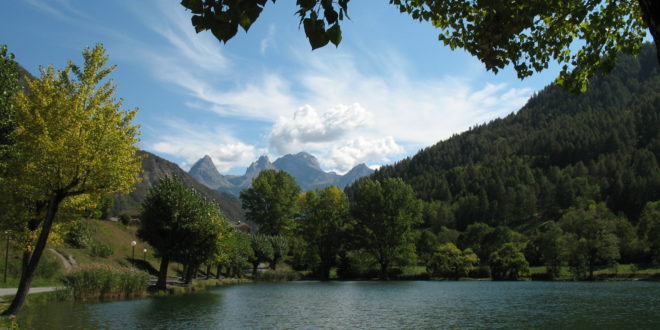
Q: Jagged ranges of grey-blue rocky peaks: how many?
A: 1